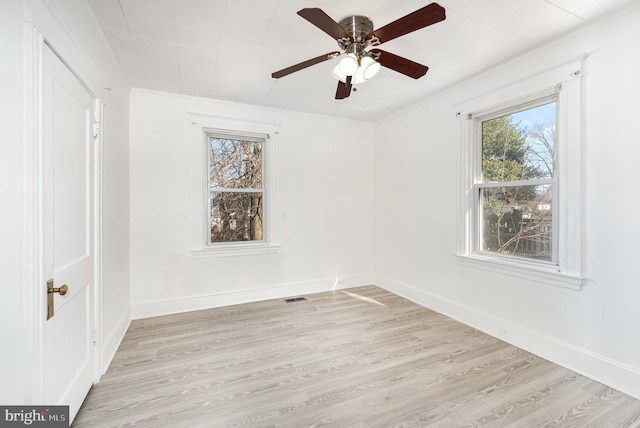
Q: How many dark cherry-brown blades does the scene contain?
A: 5